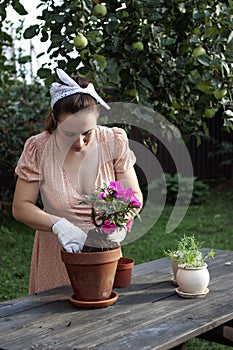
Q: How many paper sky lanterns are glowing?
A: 0